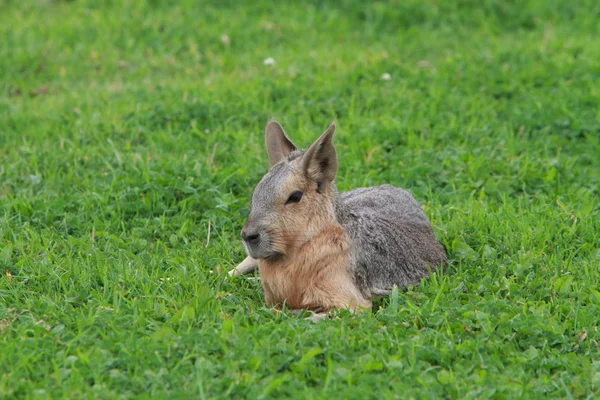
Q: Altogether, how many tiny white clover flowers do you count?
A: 2